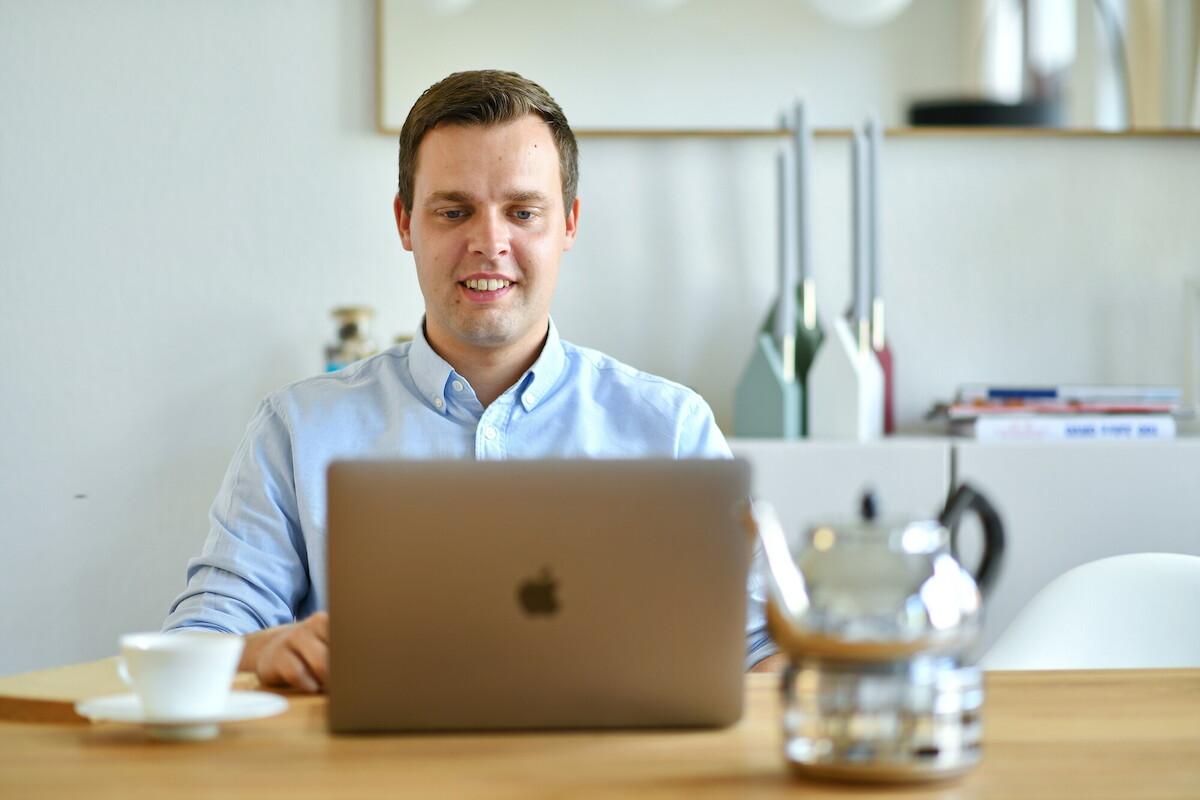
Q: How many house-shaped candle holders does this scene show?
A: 4